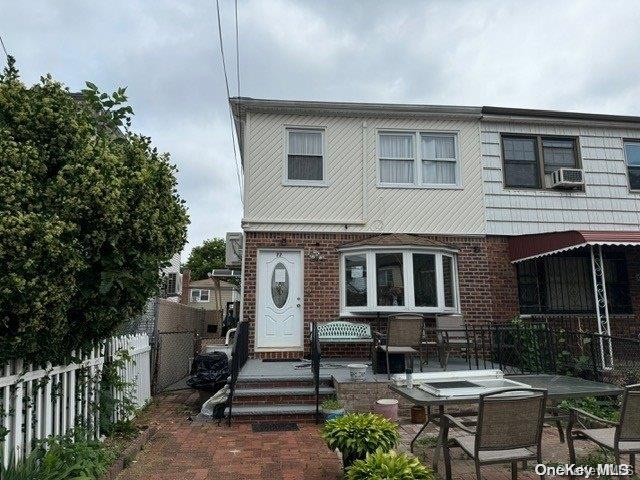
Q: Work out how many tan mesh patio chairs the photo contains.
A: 4